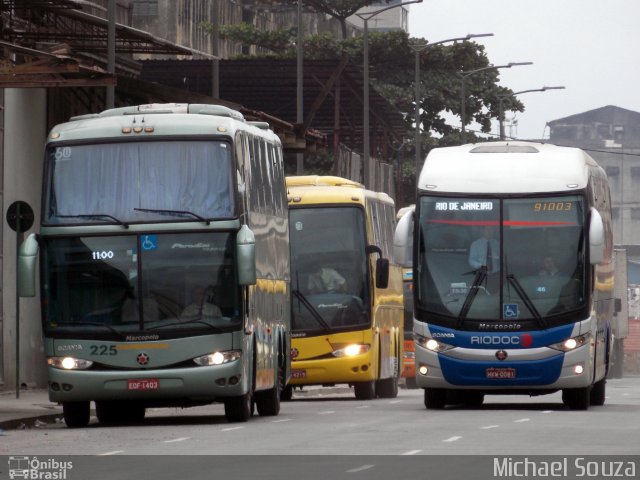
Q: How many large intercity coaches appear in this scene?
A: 3